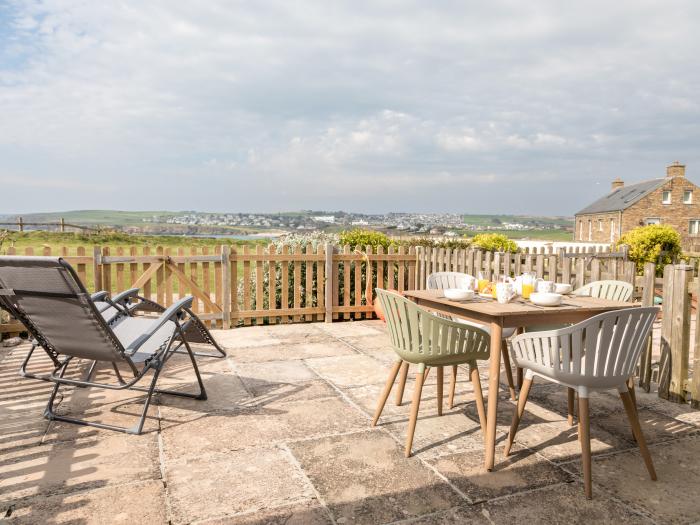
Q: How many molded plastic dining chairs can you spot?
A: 4